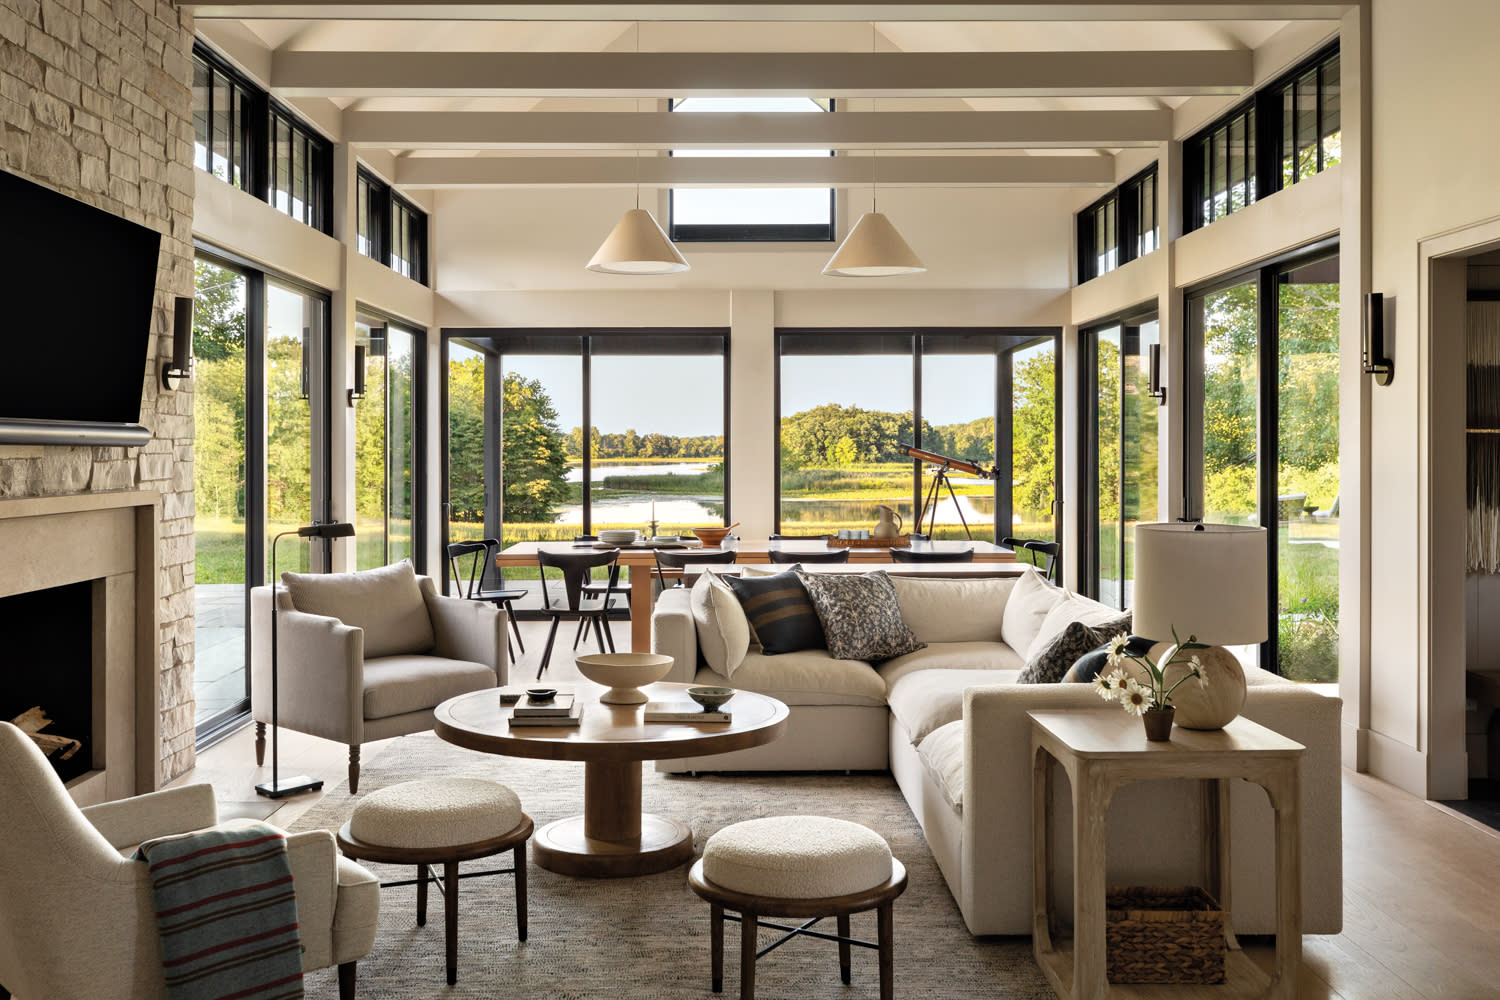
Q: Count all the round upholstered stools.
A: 2